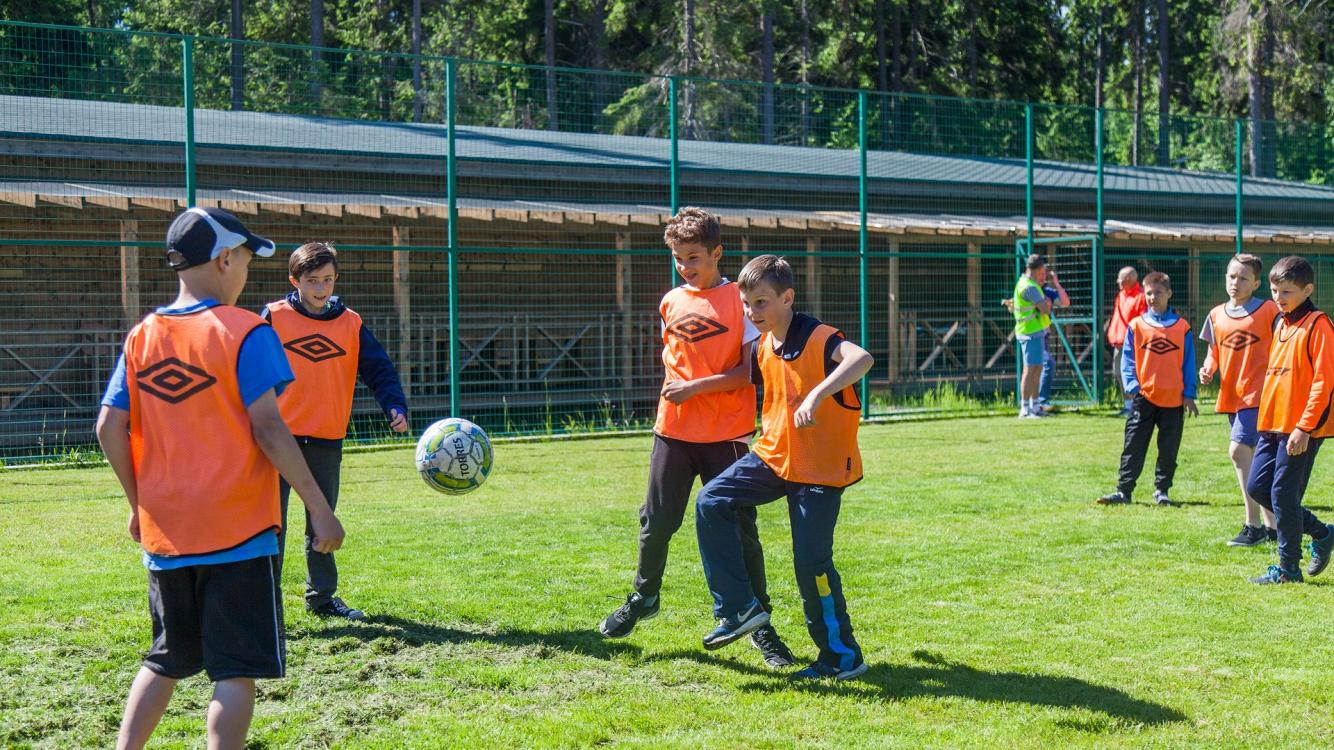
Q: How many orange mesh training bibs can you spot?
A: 7